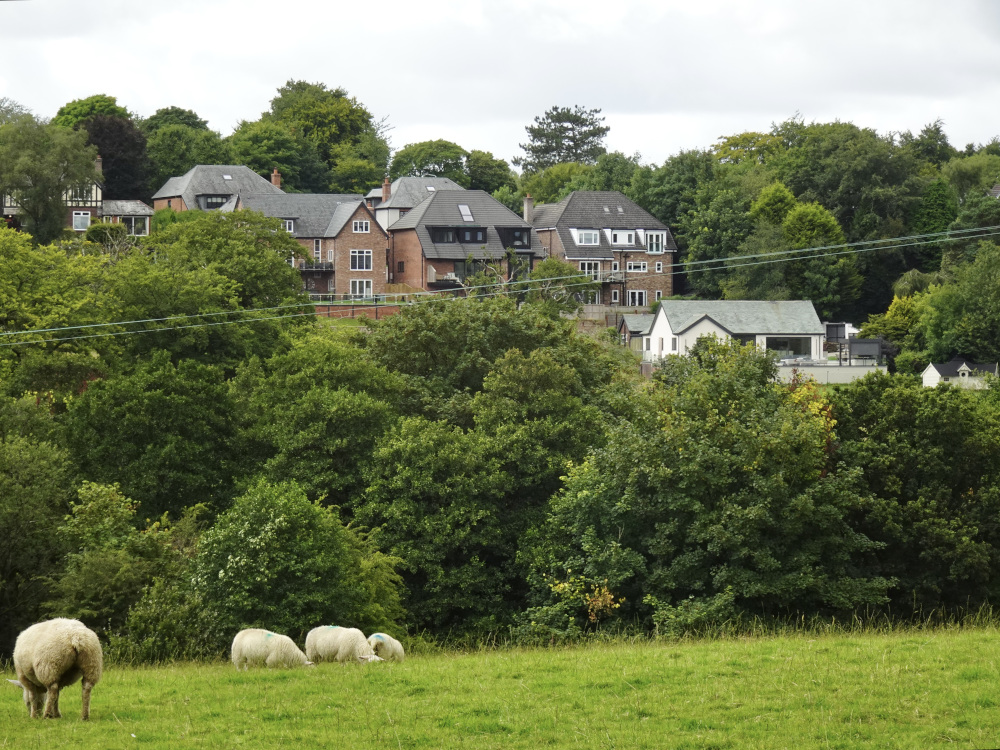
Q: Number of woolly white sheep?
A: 4